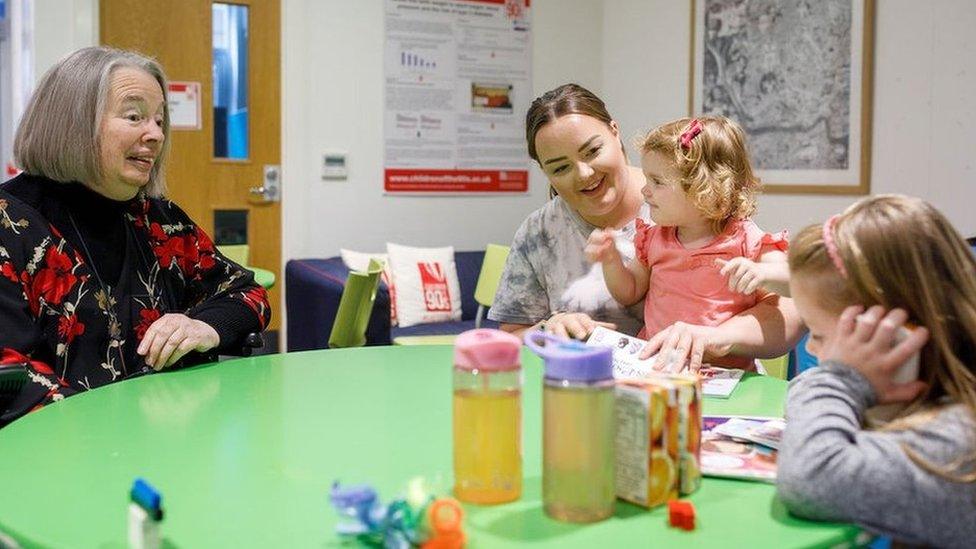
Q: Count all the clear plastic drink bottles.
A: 2